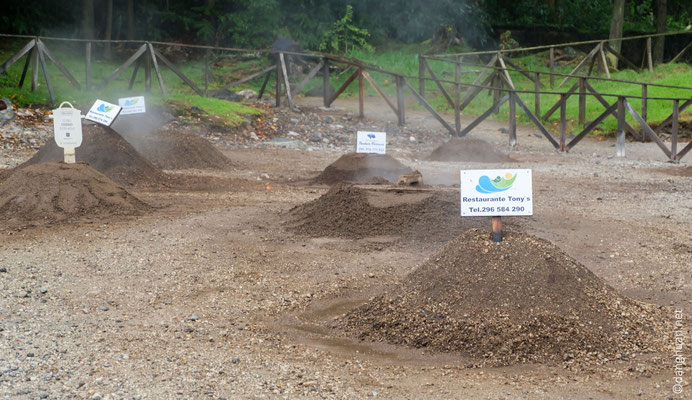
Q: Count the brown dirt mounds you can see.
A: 7